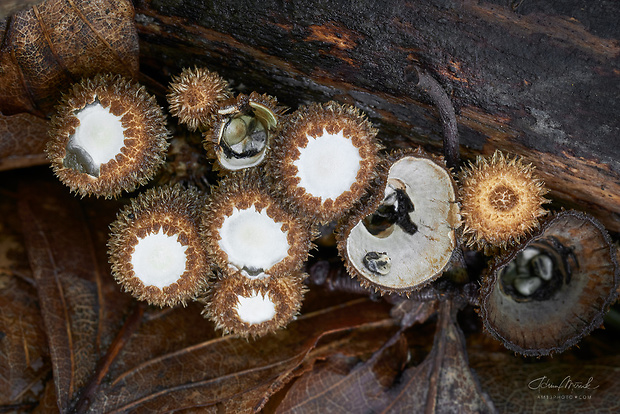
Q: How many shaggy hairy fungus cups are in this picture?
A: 10